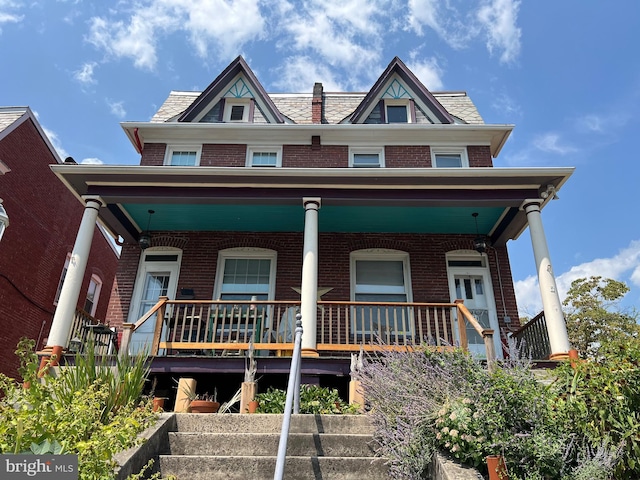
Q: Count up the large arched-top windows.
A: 2